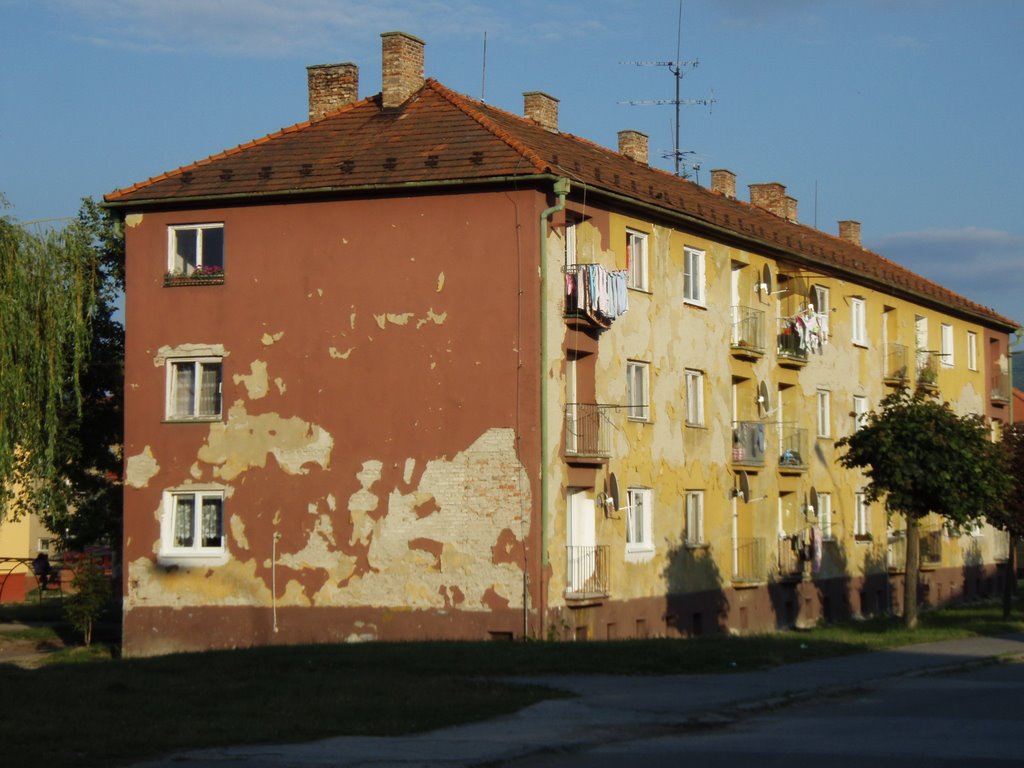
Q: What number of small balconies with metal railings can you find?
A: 15